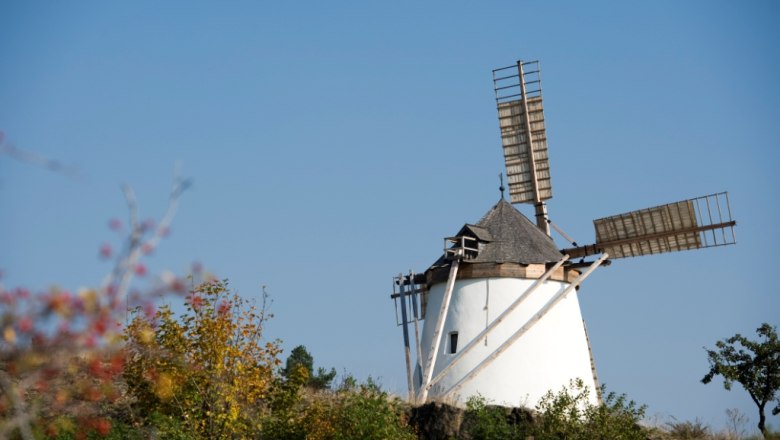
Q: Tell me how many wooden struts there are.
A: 5